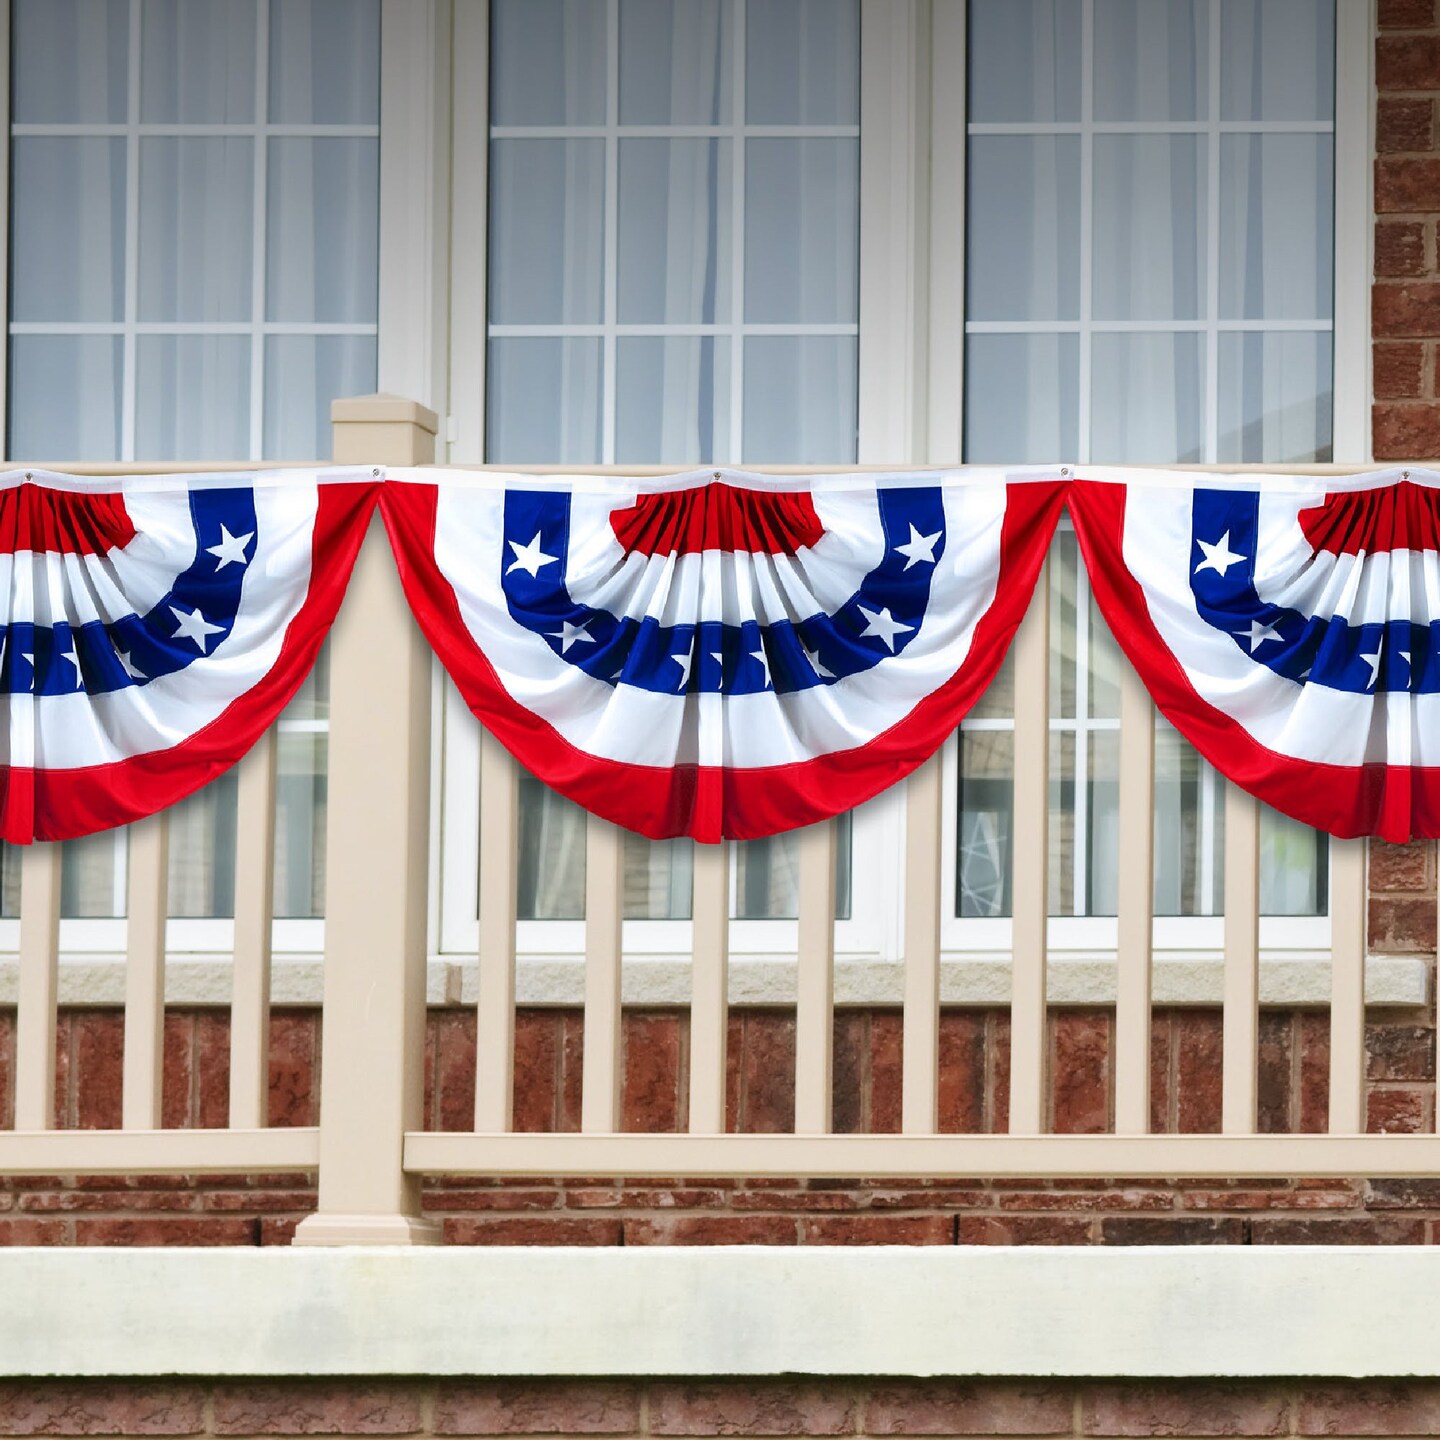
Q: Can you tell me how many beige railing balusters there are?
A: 12